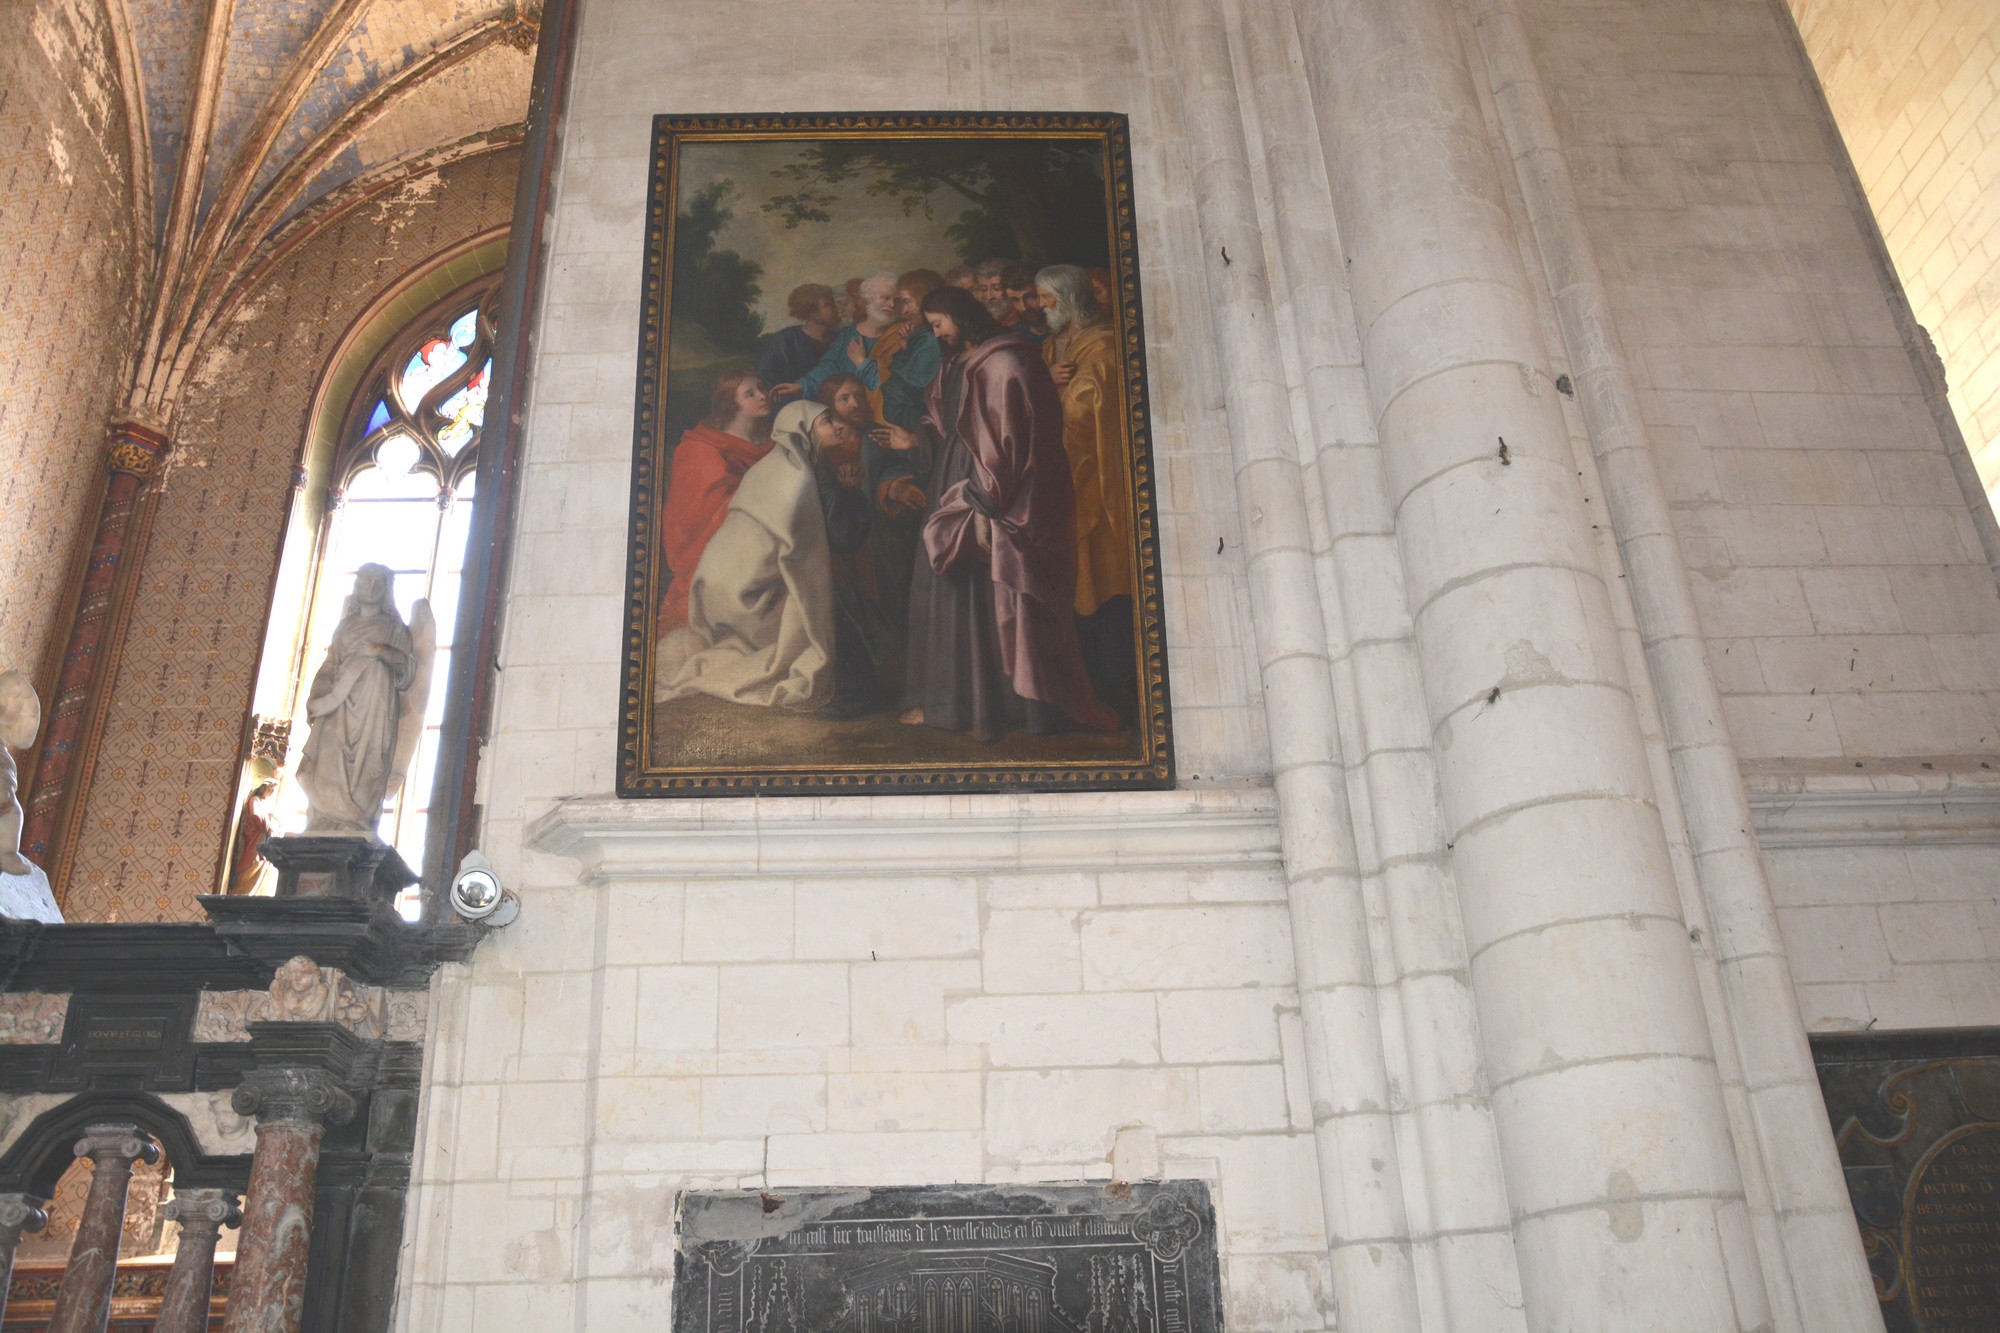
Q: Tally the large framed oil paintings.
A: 1